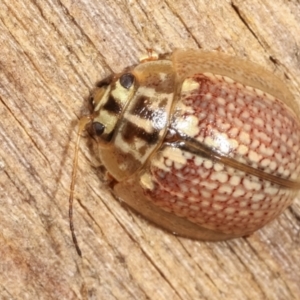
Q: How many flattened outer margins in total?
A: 2